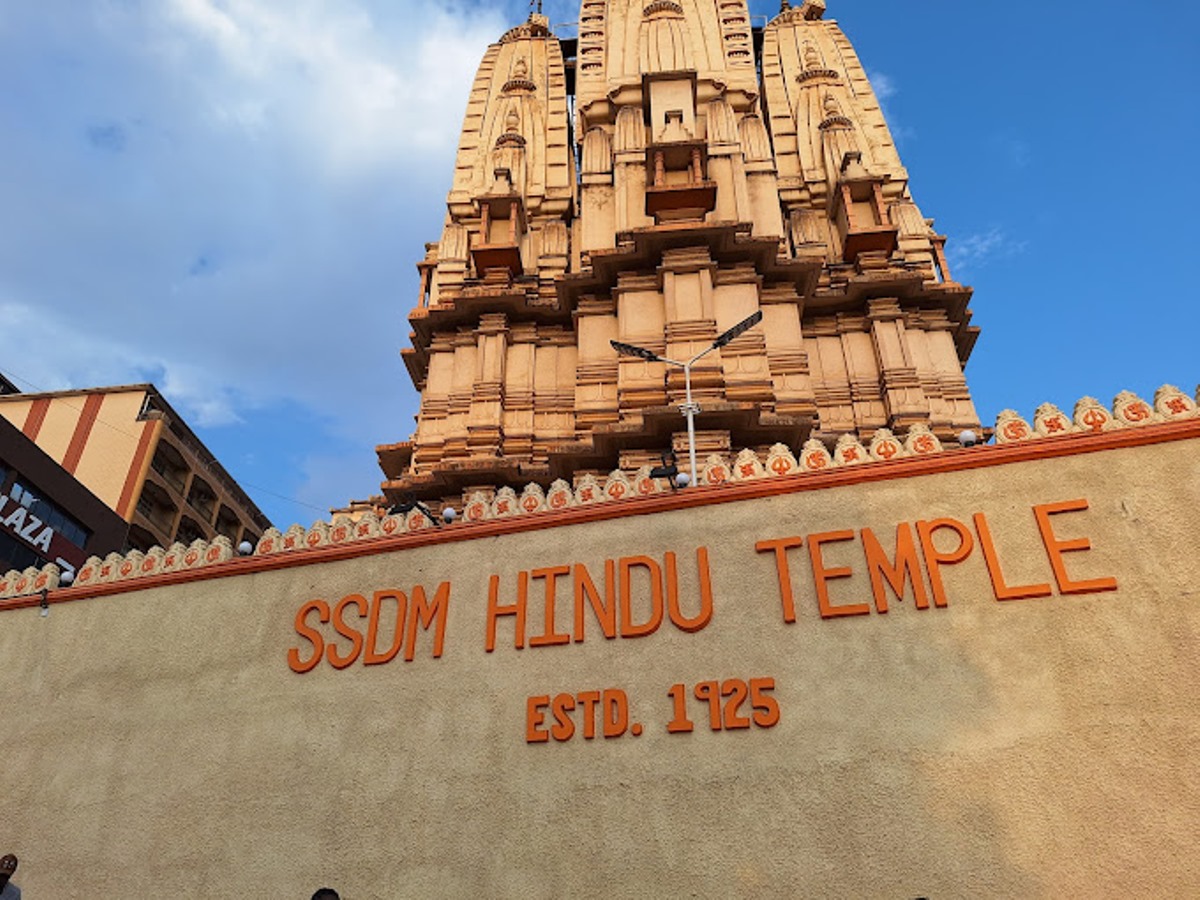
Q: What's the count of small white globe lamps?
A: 5